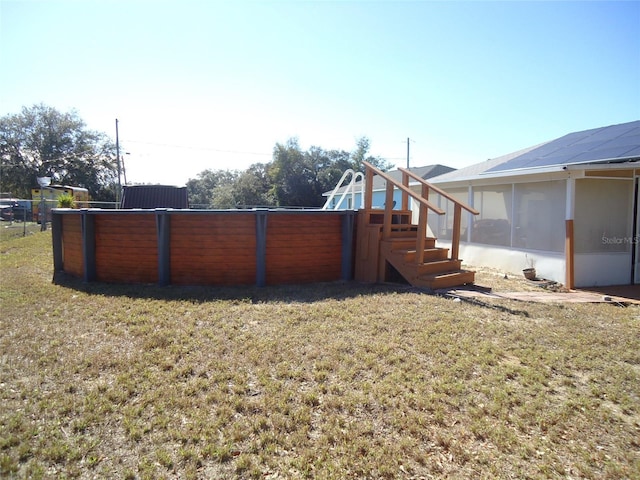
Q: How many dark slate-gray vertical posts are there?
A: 5